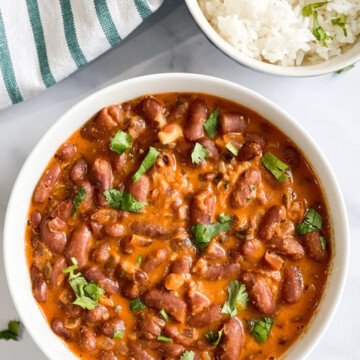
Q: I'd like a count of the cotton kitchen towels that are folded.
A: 1